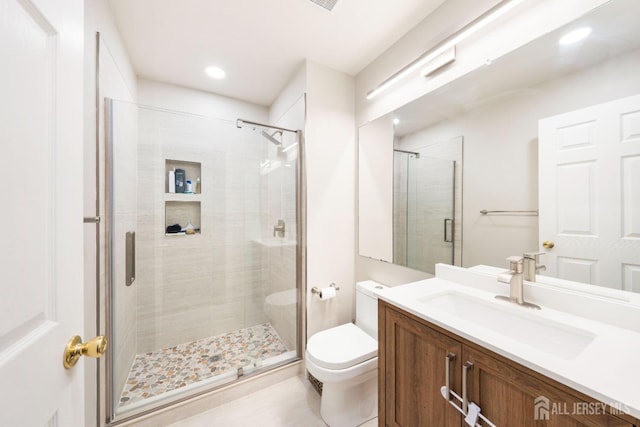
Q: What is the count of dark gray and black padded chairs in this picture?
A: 0